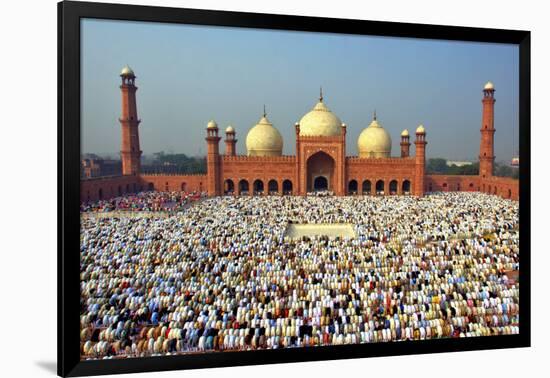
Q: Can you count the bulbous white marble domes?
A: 3